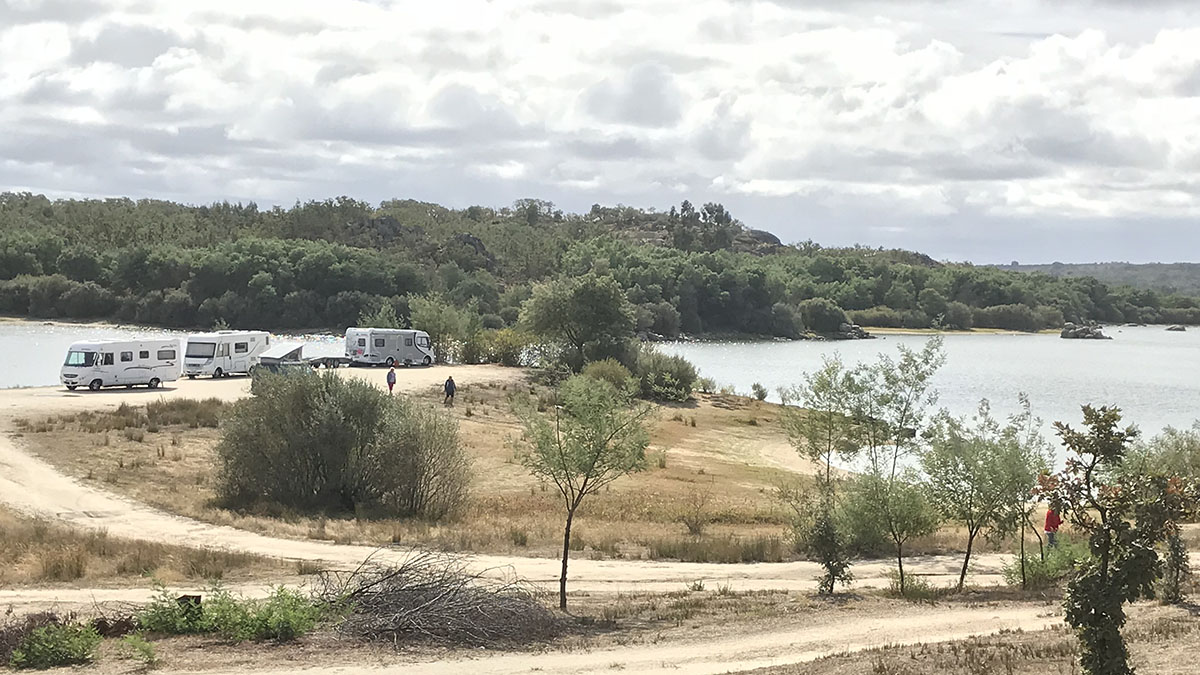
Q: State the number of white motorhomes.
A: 3